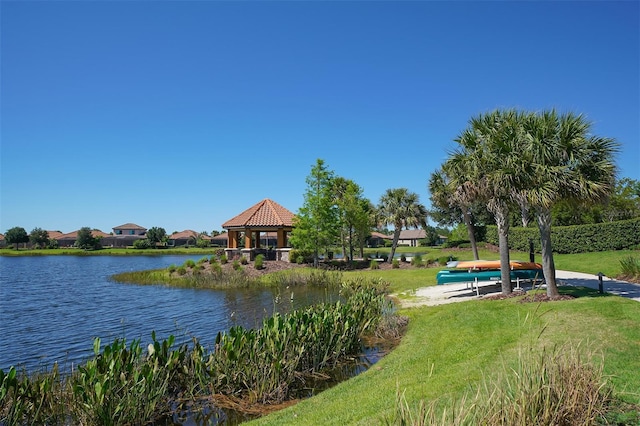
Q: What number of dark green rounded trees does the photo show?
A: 4